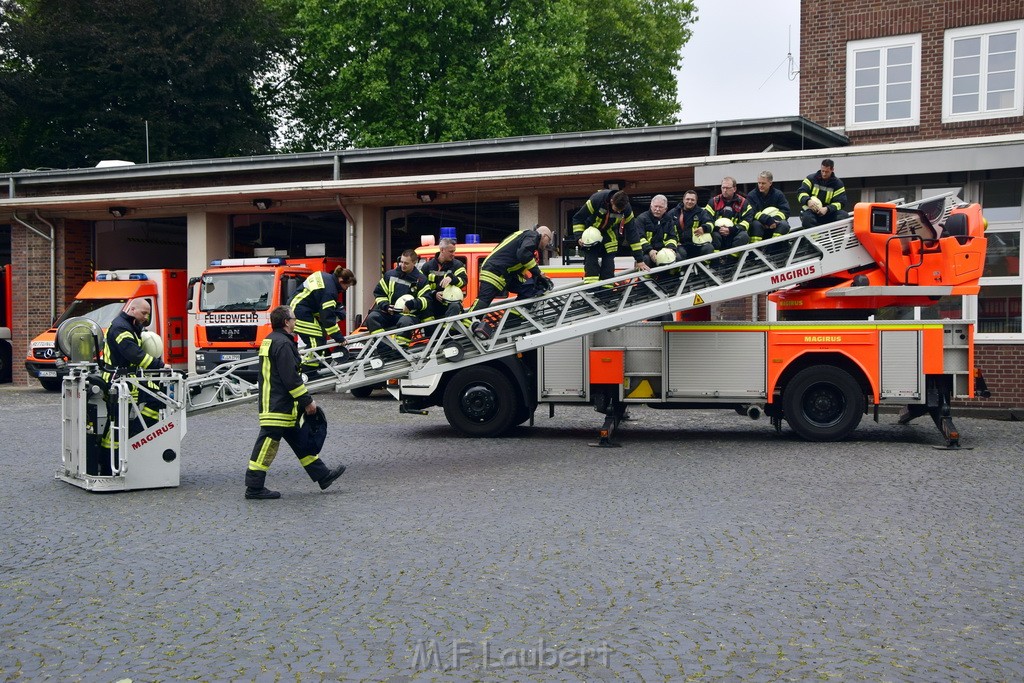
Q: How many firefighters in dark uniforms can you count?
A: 12